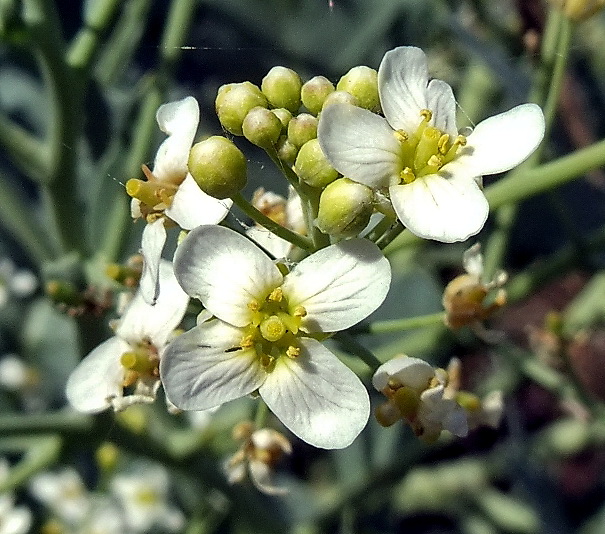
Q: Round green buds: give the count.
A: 12